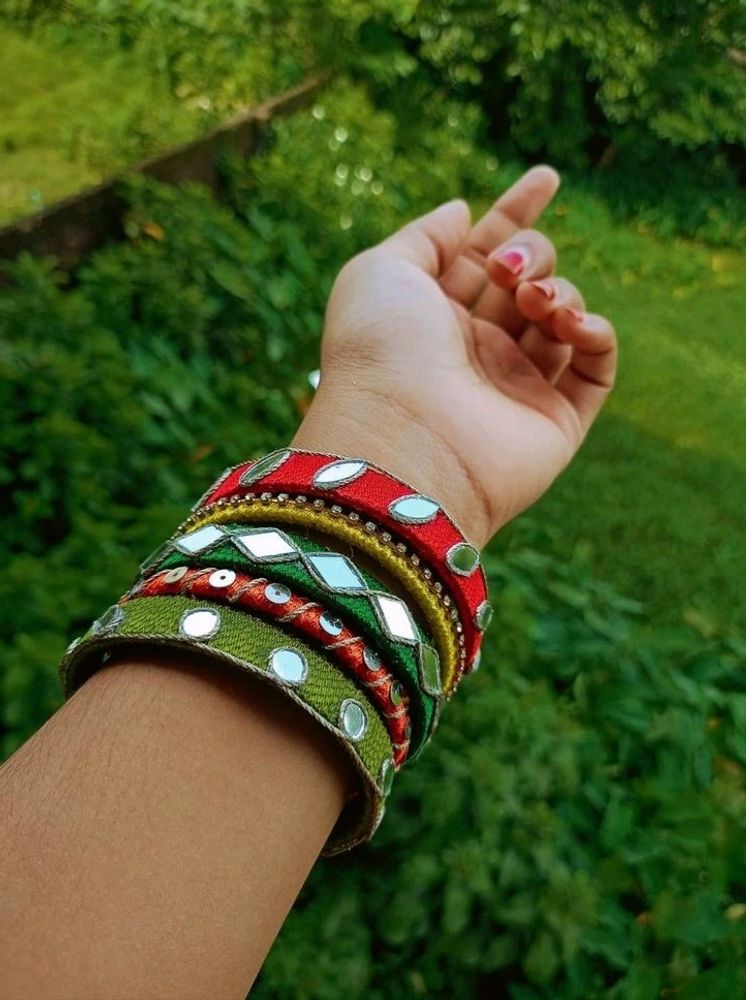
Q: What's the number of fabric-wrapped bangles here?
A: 5